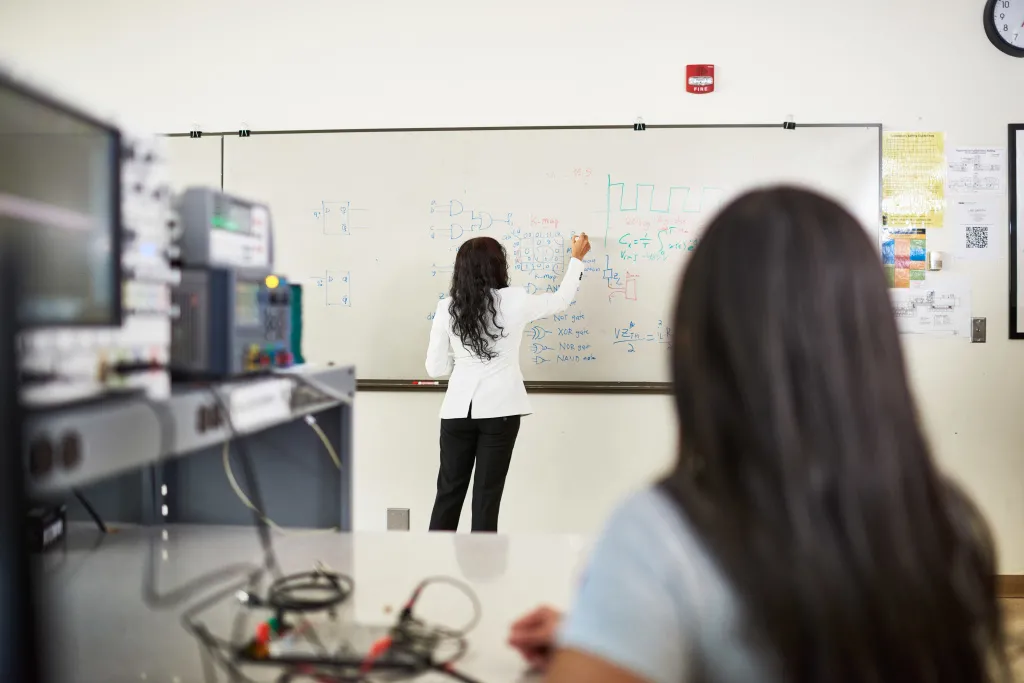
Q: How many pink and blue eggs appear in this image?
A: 0